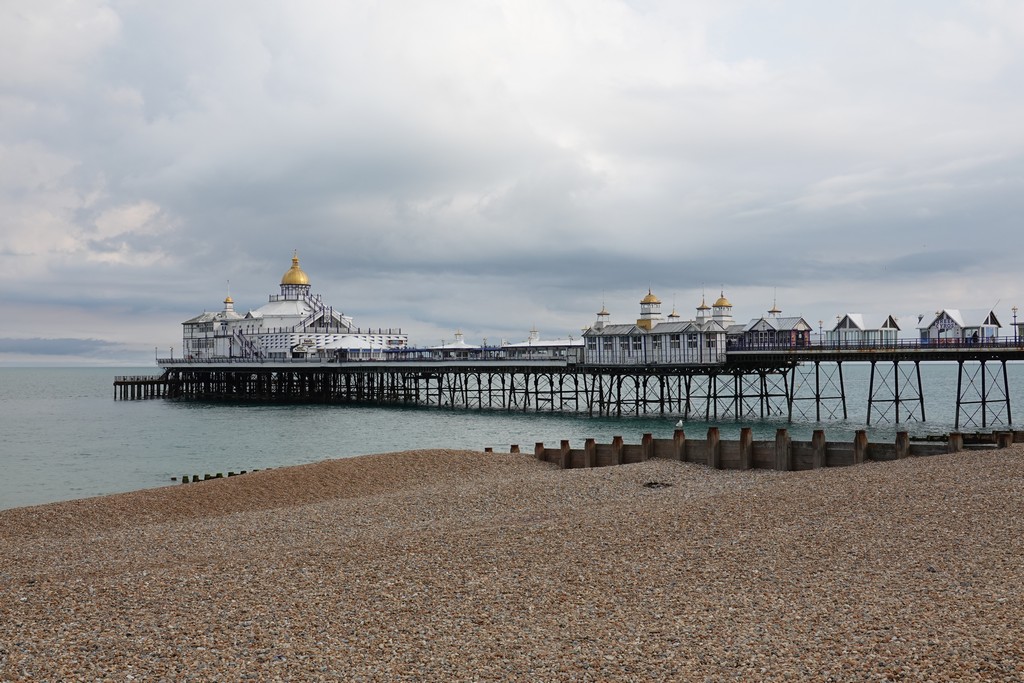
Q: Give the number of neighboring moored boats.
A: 0